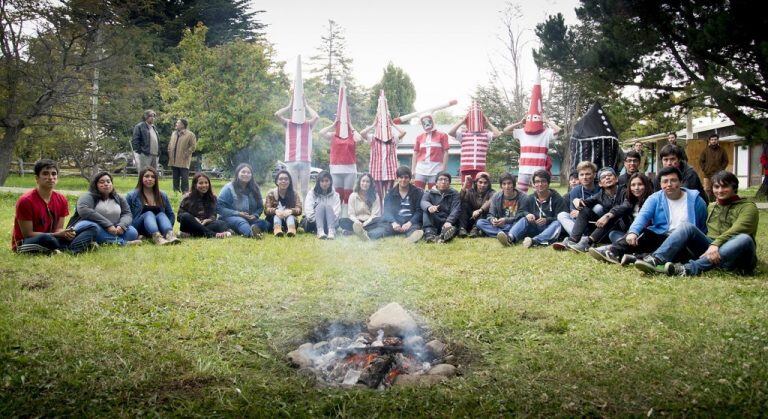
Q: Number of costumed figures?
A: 7